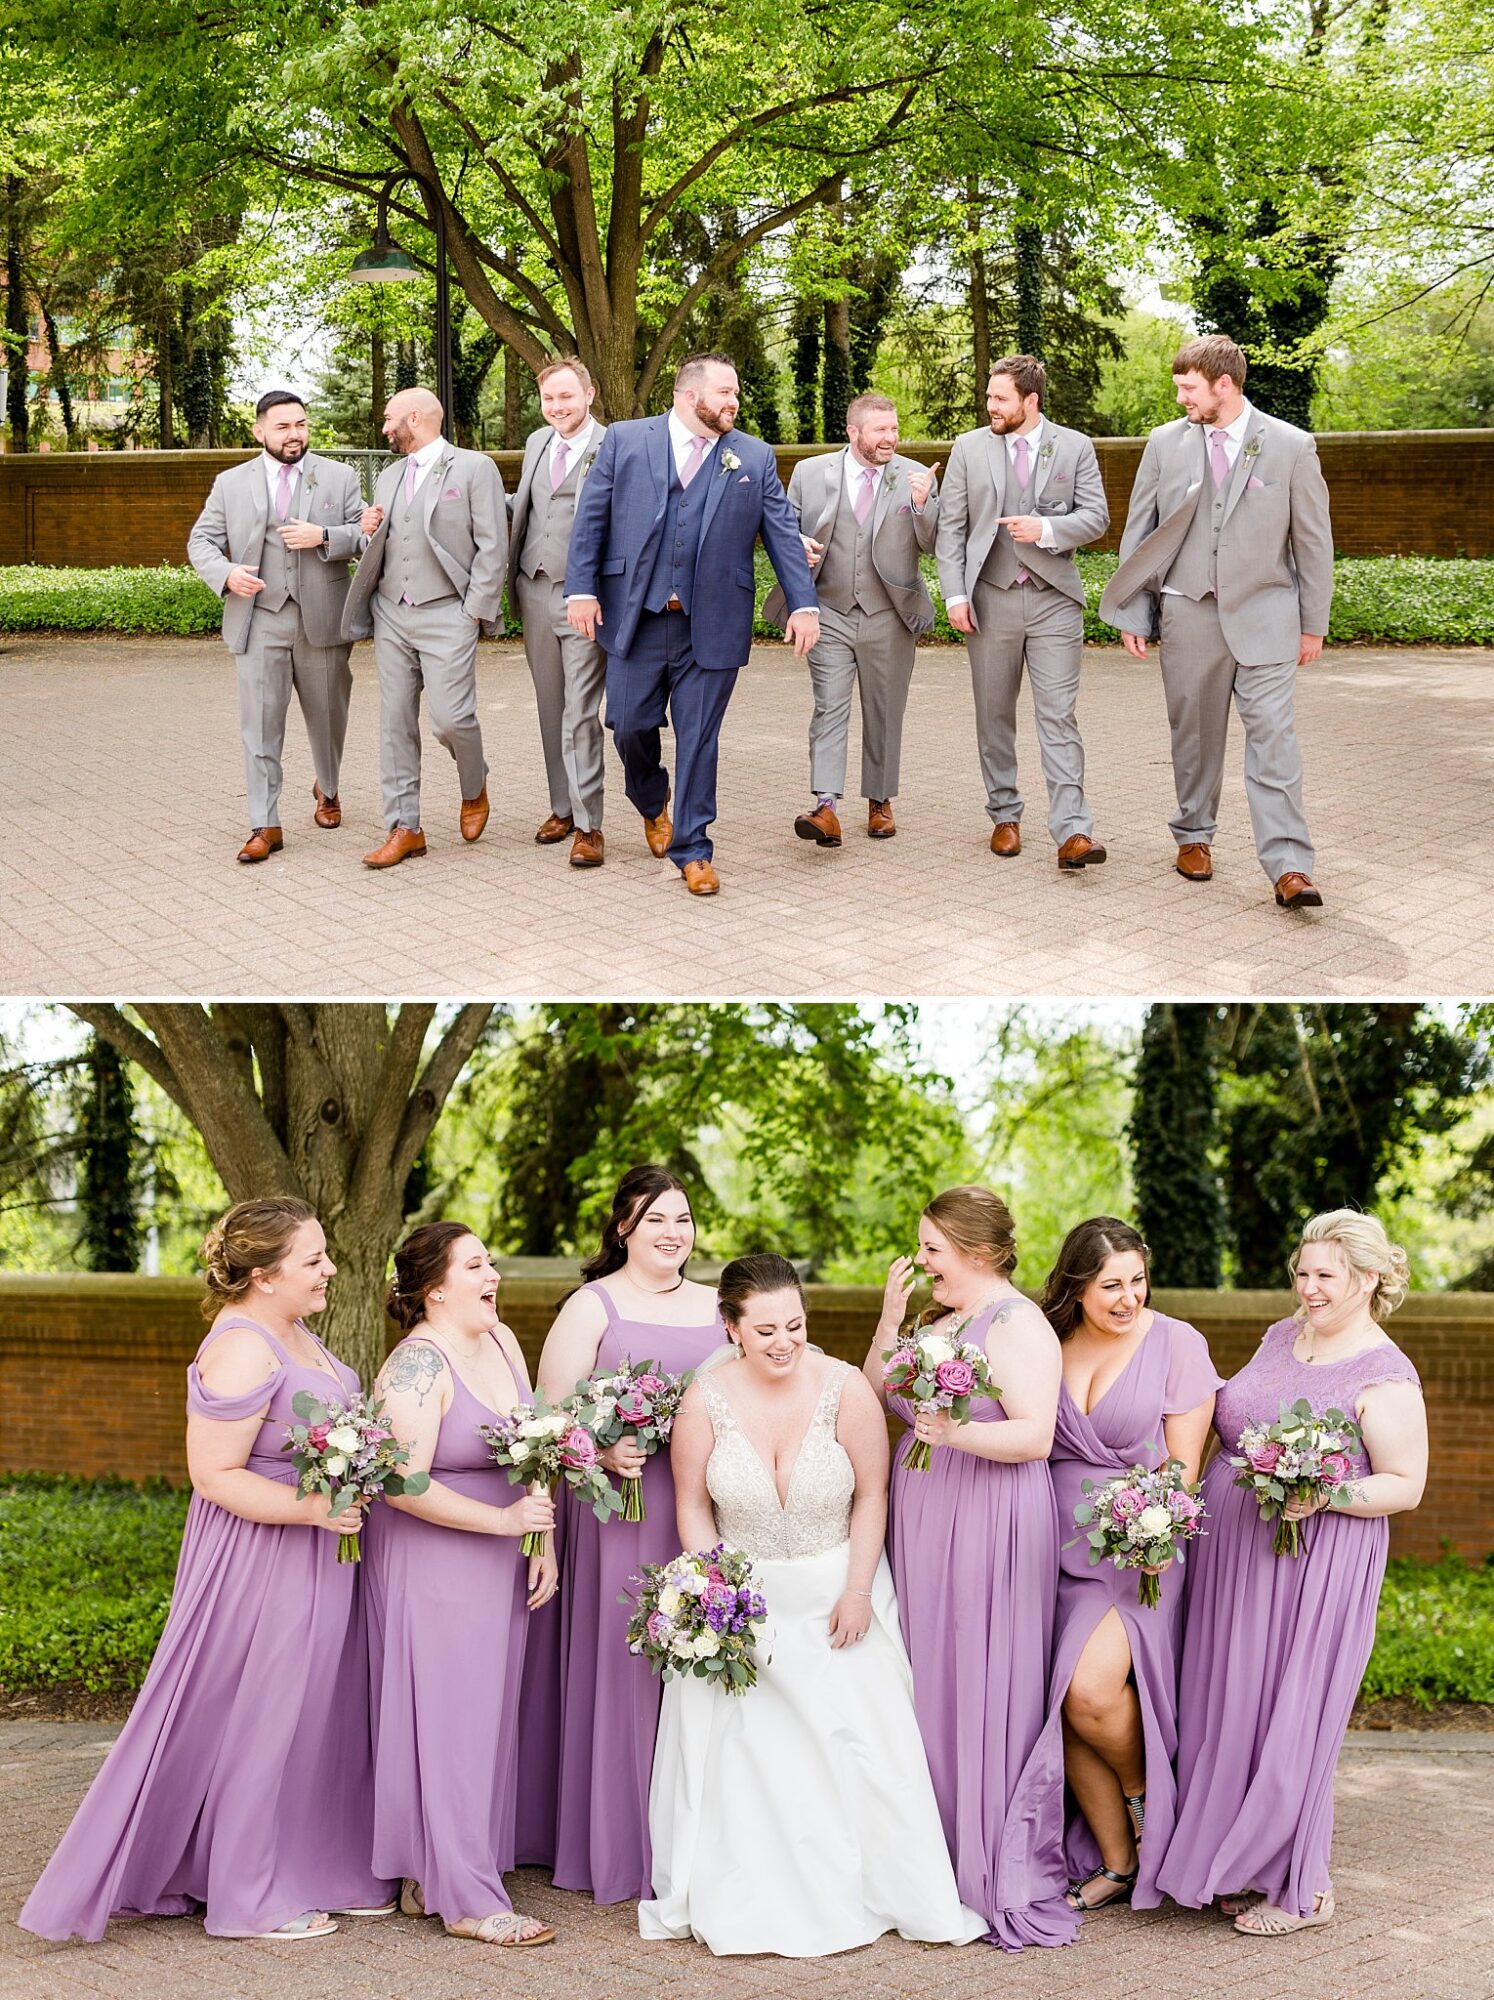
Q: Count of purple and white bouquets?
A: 7